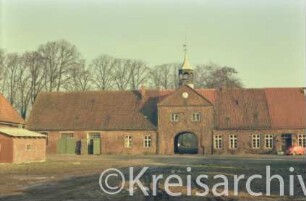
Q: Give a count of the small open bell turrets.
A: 1